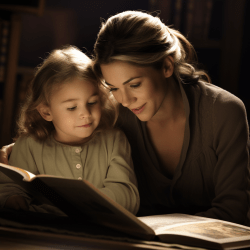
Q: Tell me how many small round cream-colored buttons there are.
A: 3